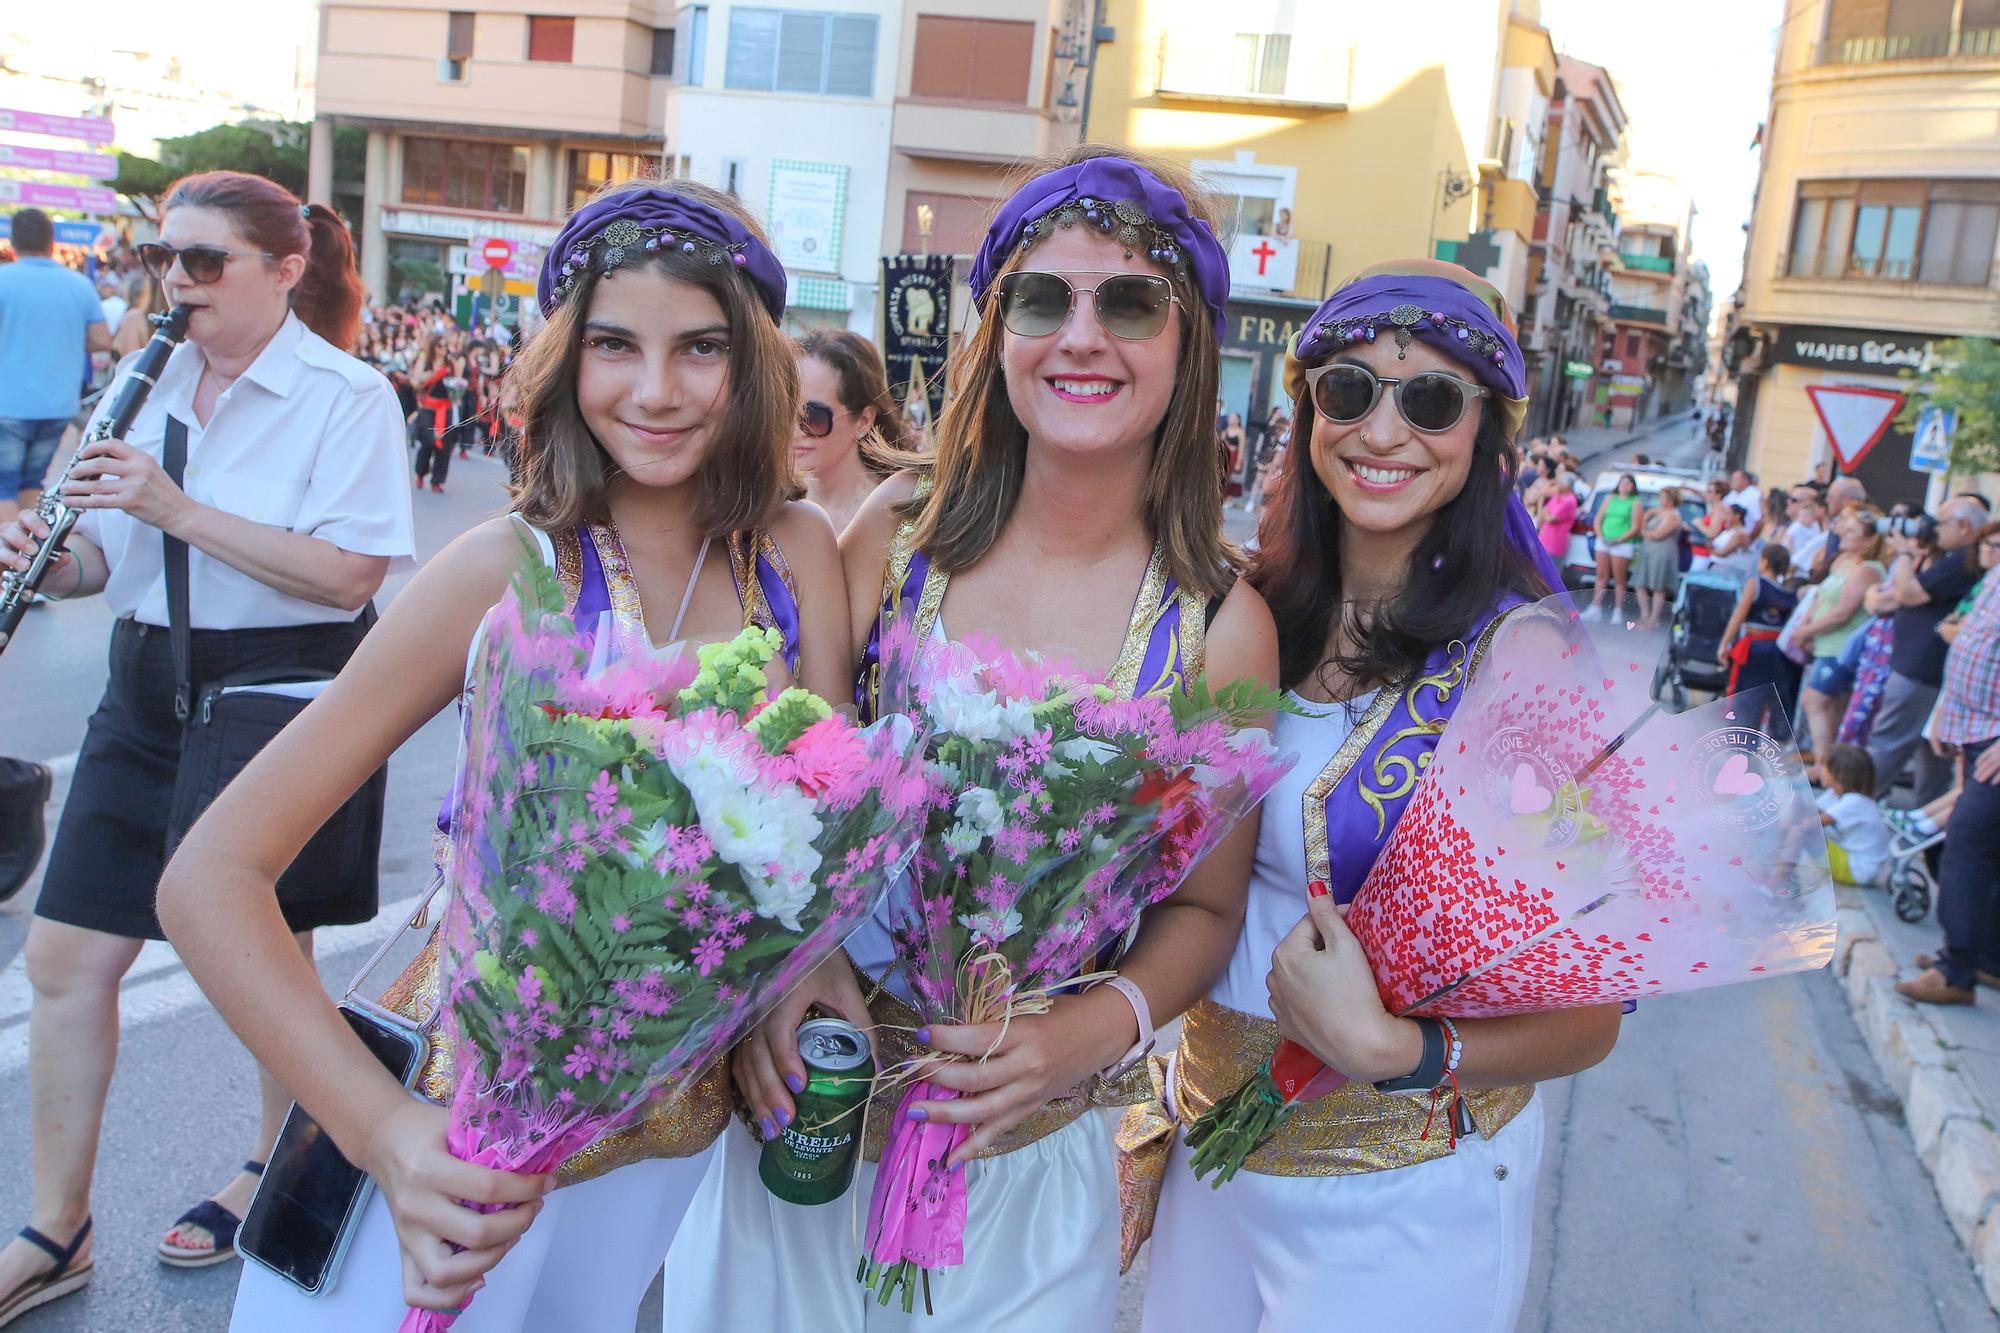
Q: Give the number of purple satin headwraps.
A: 3